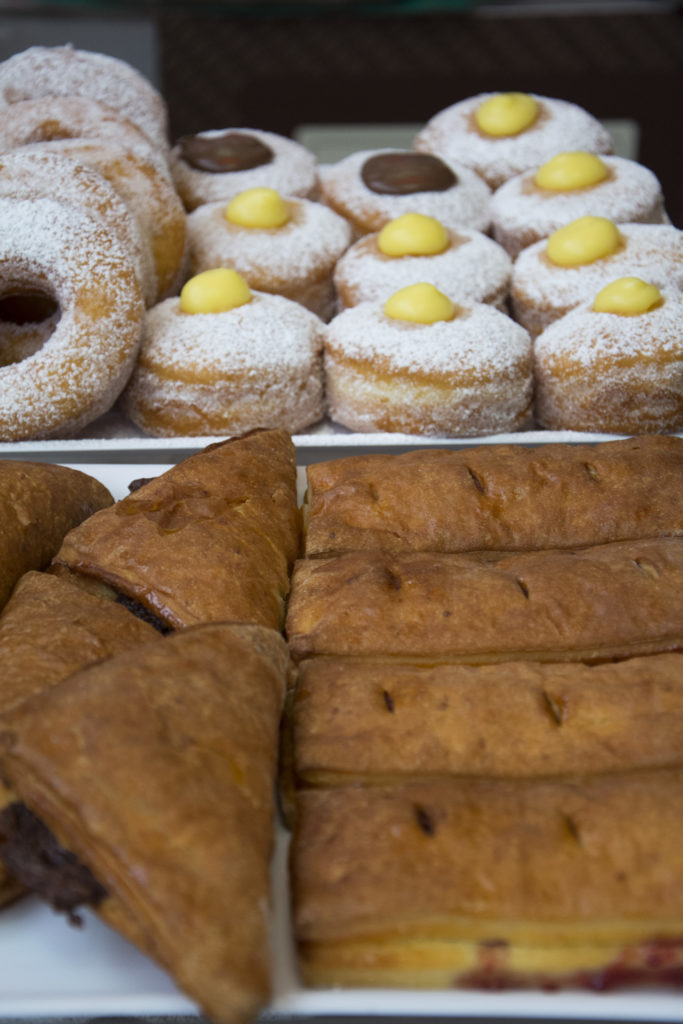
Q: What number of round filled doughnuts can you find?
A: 10